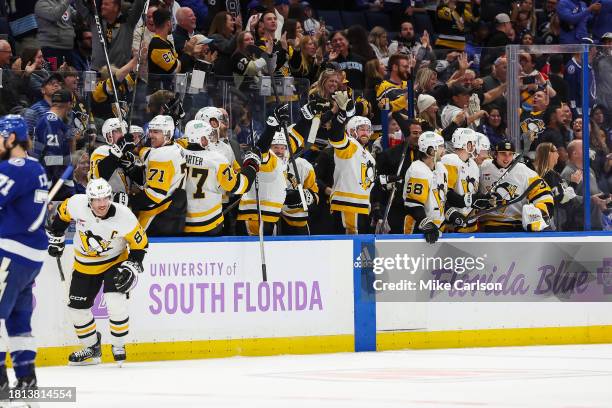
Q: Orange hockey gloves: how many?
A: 0